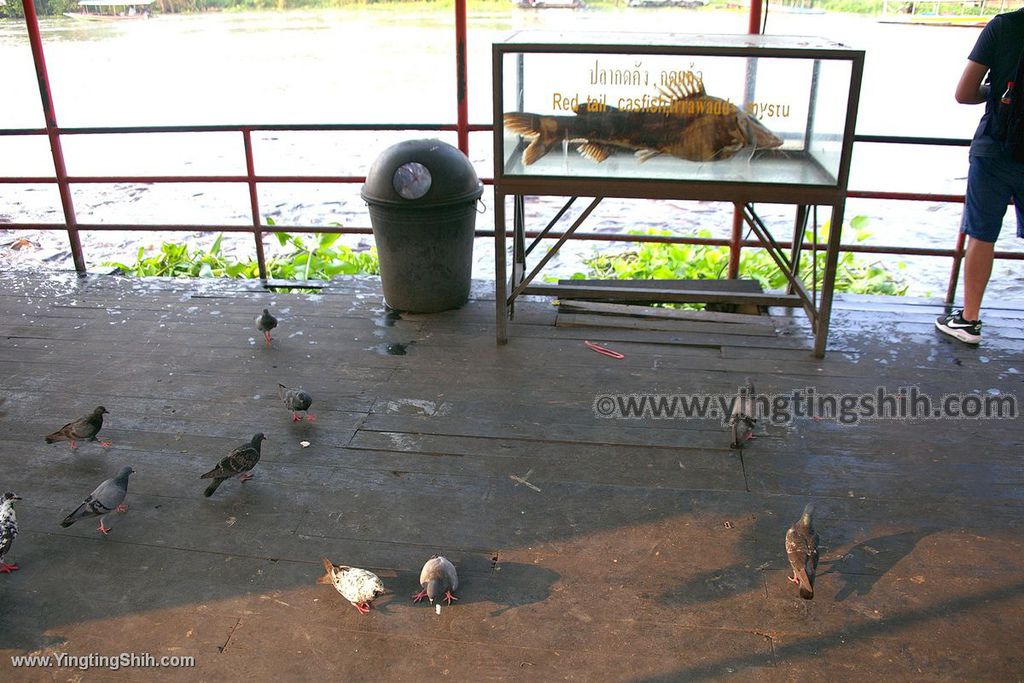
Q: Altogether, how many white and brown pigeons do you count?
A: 1